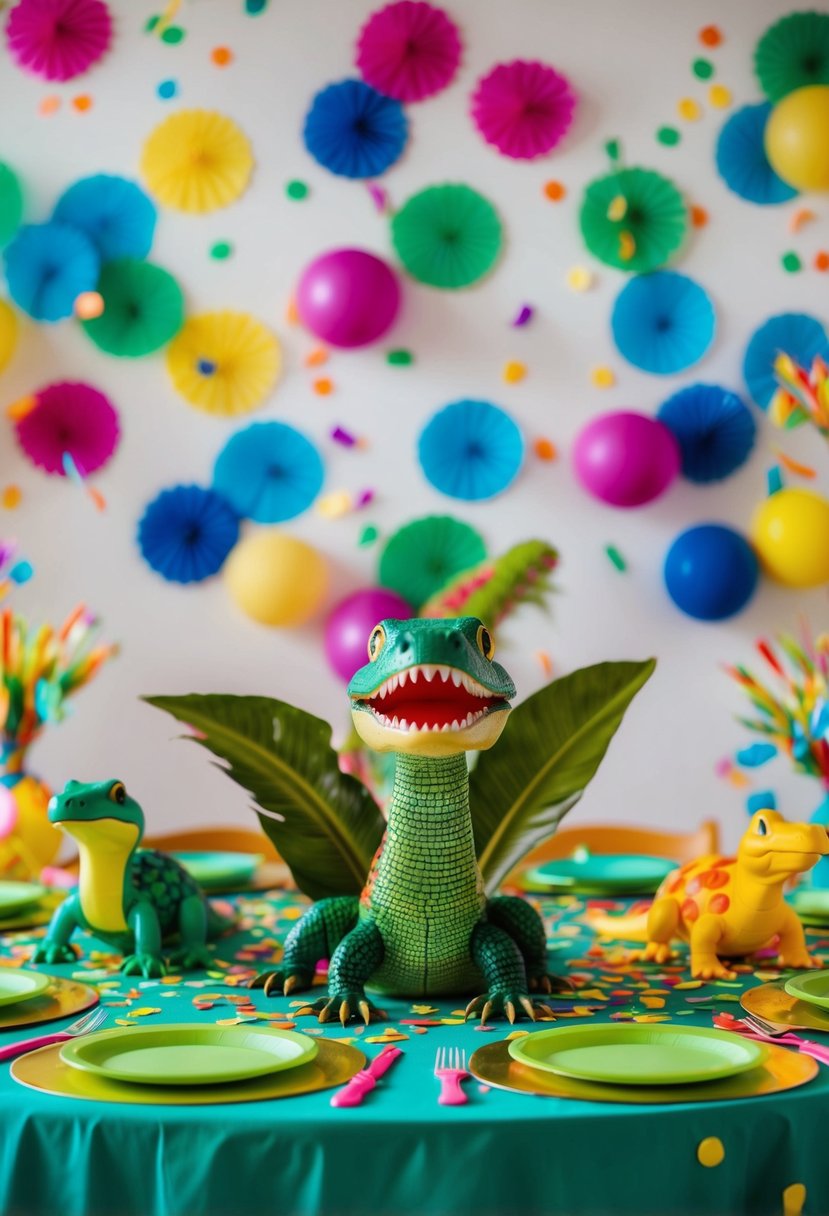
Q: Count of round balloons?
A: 7